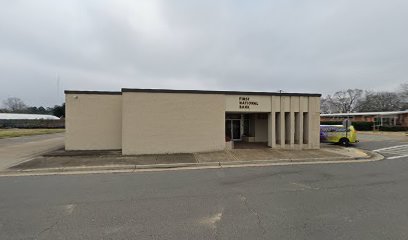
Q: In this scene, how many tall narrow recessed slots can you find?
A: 4